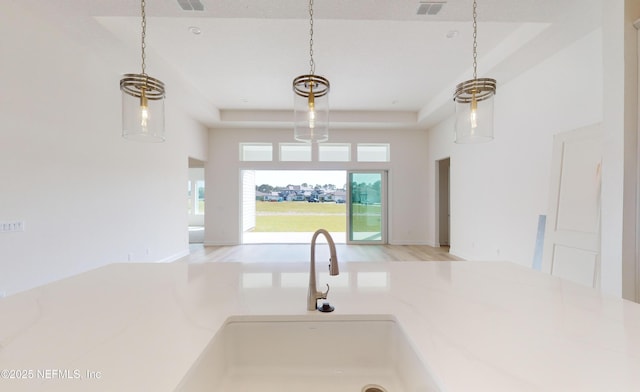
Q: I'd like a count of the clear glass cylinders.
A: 3